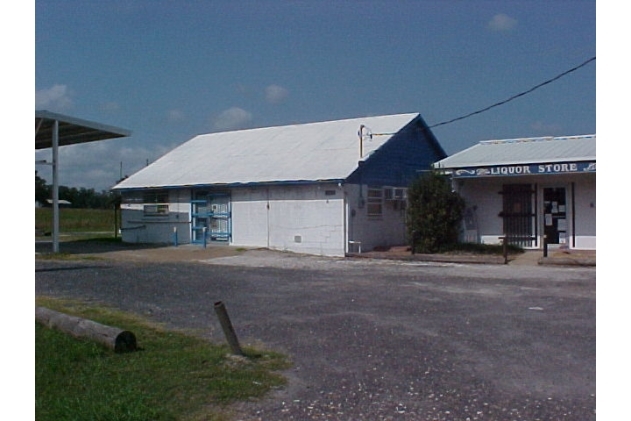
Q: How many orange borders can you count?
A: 0